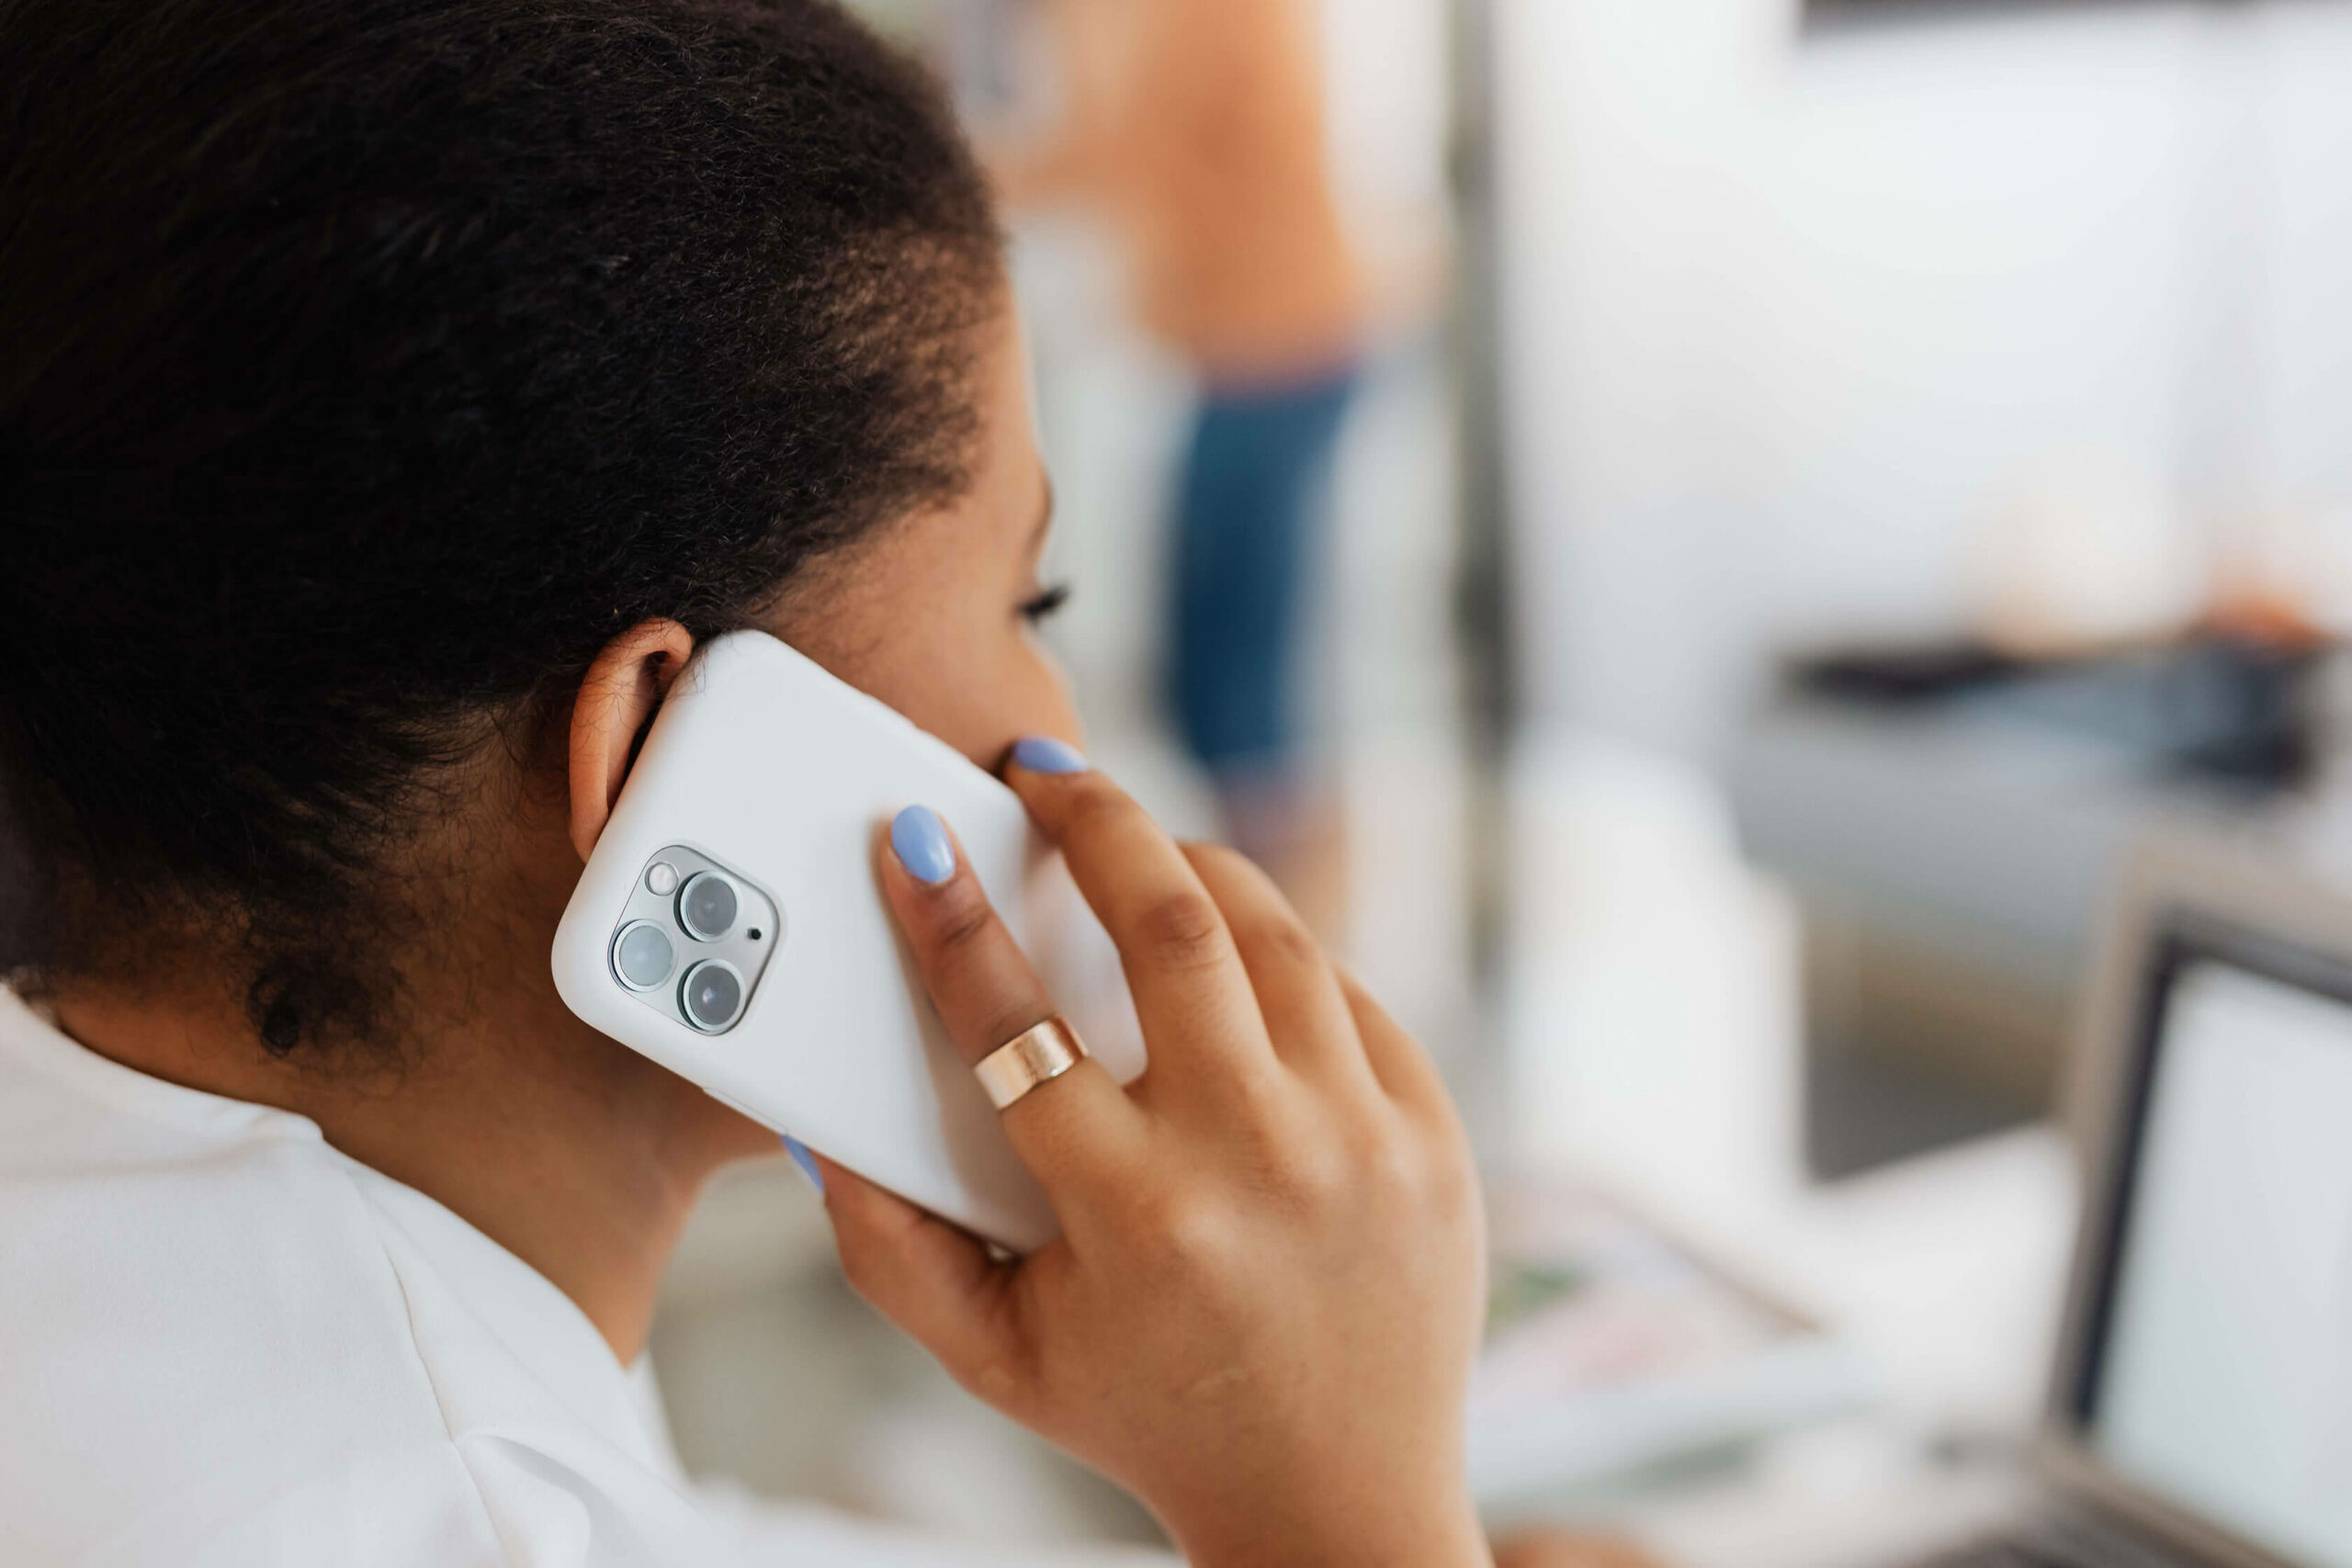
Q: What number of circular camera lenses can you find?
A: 3